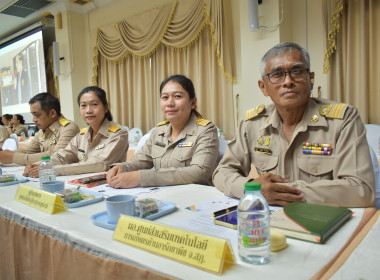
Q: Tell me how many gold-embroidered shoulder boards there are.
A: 7